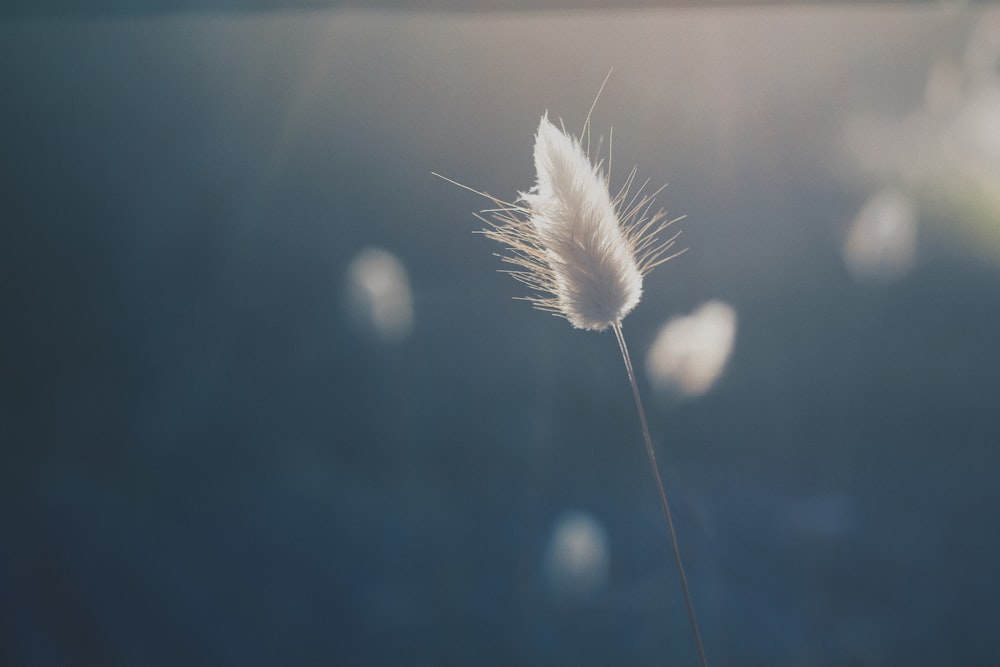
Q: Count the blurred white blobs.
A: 4